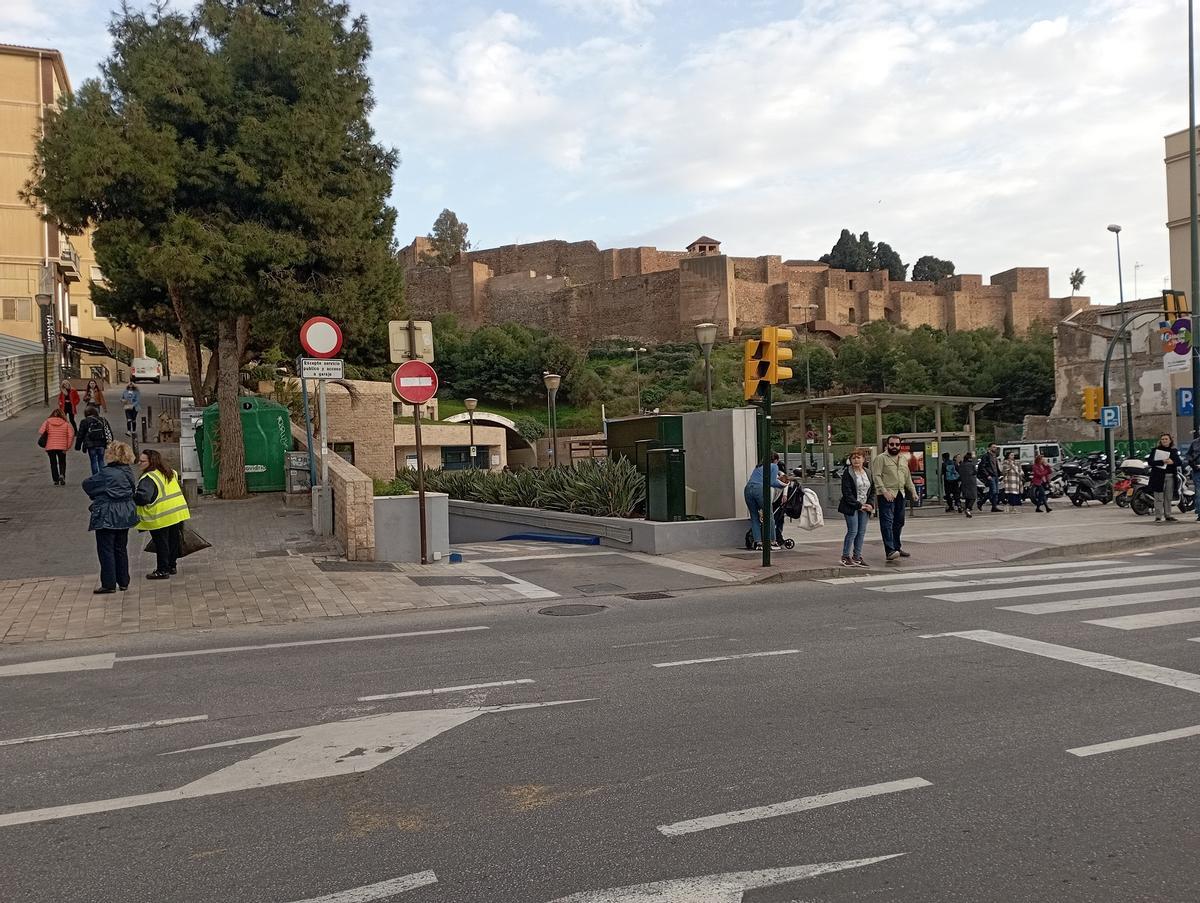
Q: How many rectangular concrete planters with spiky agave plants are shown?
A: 1